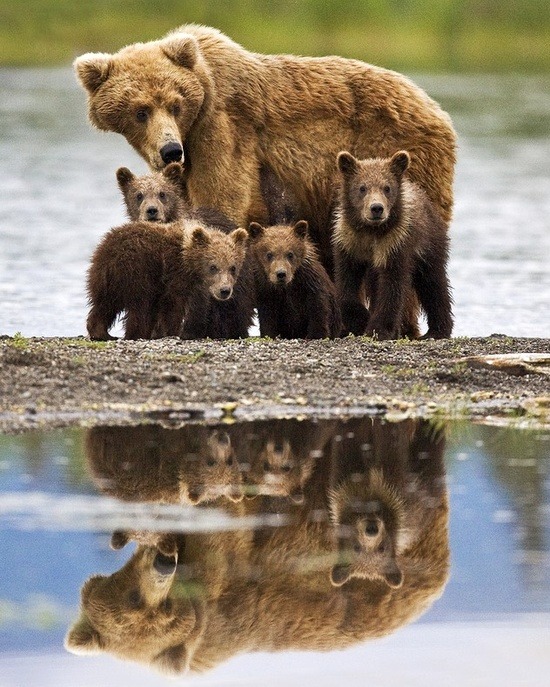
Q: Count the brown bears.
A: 5